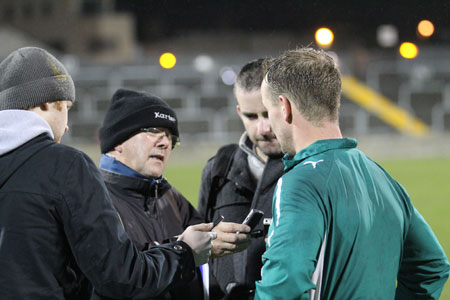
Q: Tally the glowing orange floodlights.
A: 4